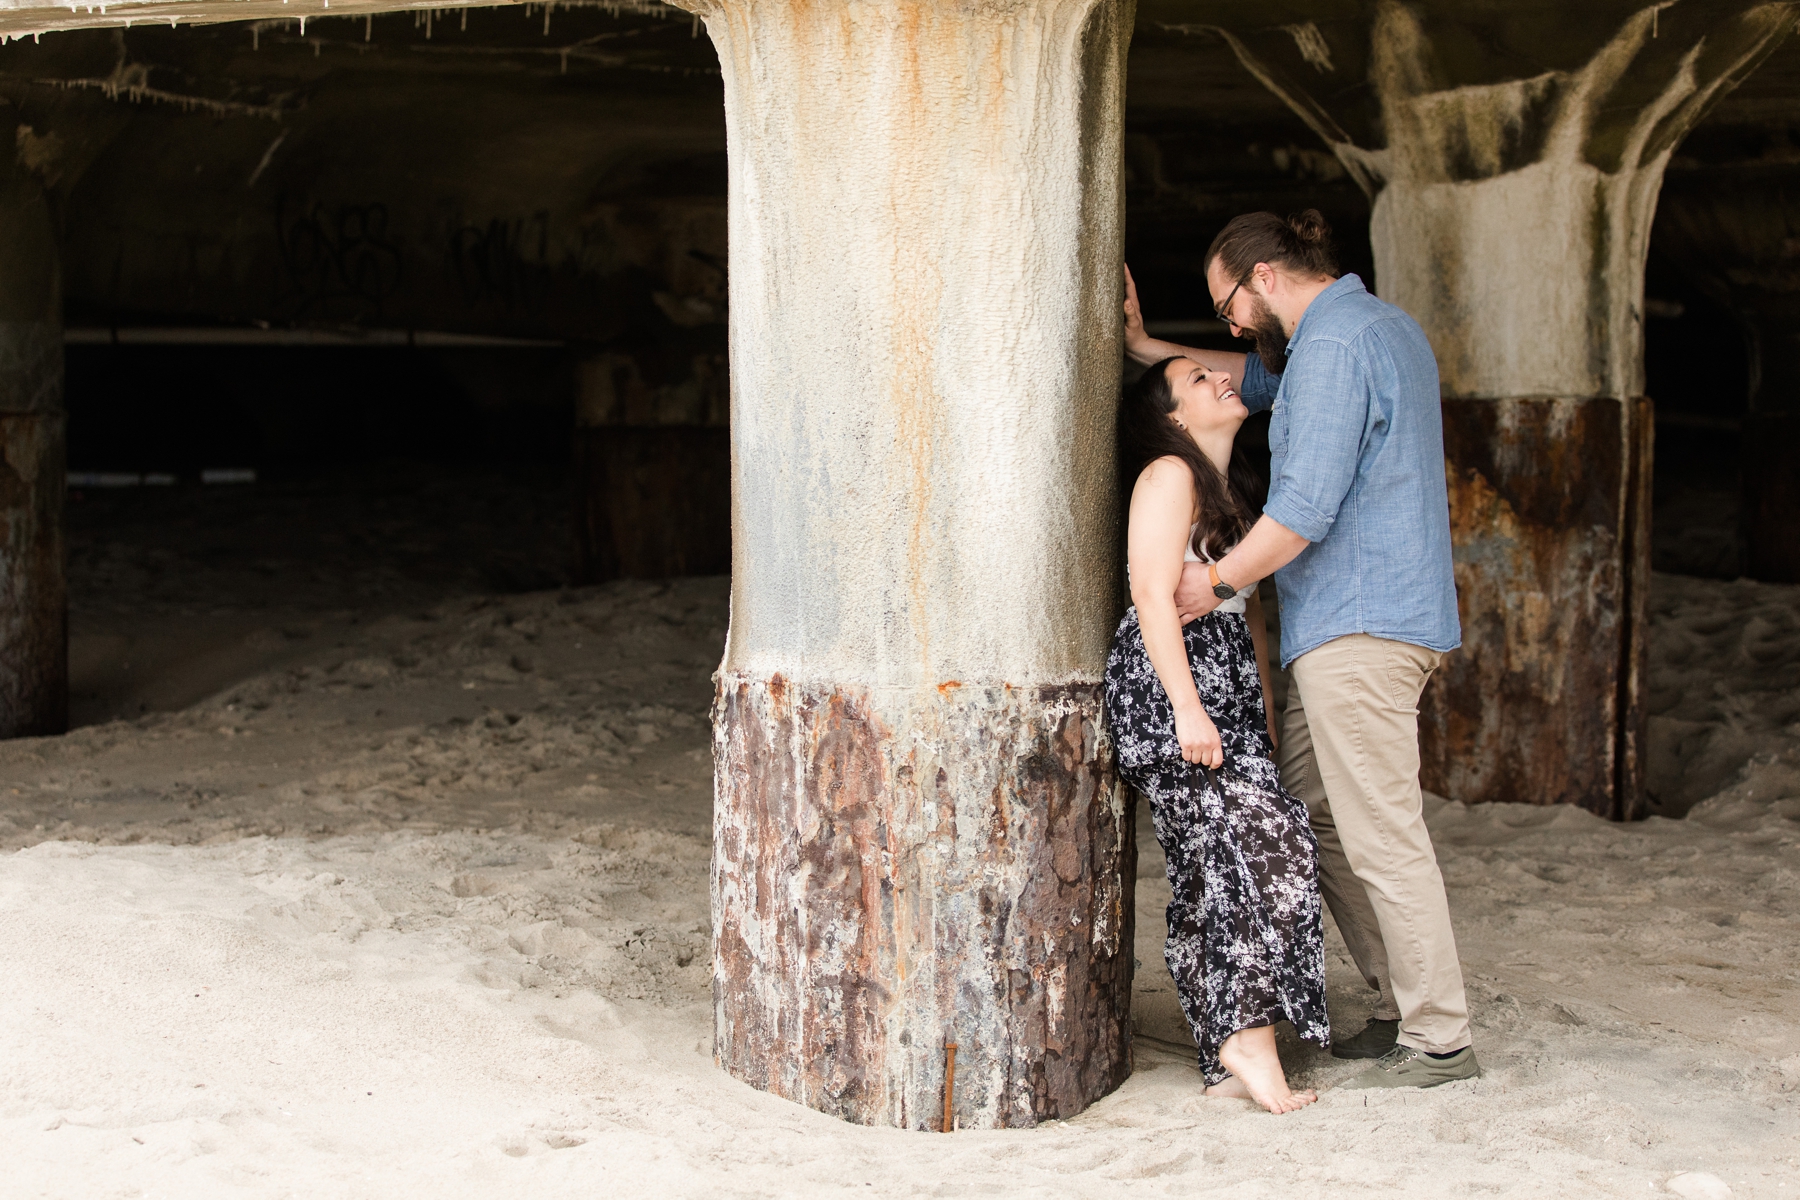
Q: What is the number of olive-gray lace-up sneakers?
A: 2